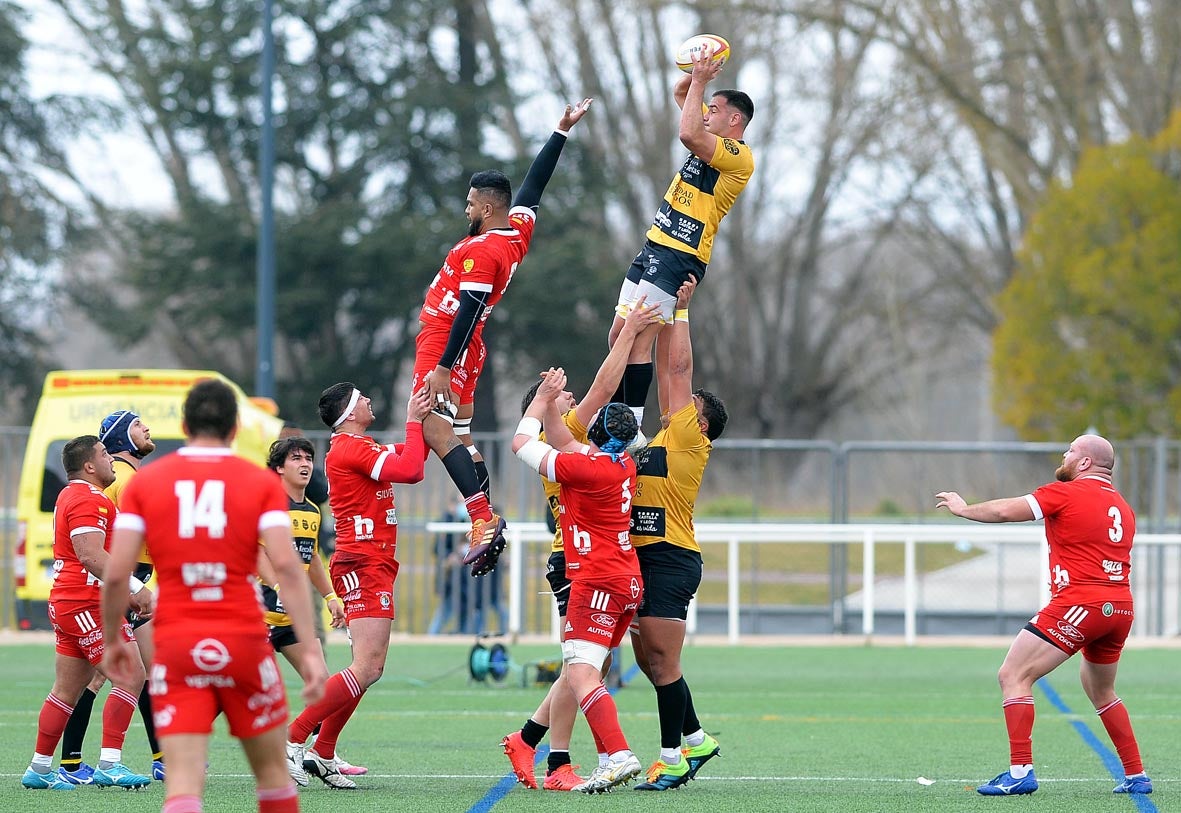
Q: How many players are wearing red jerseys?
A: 6